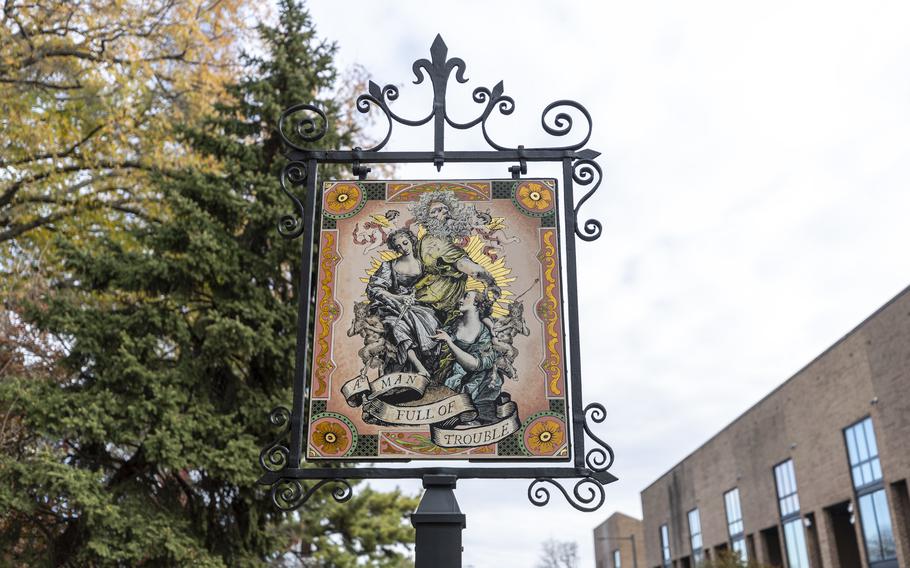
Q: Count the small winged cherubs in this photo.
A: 2